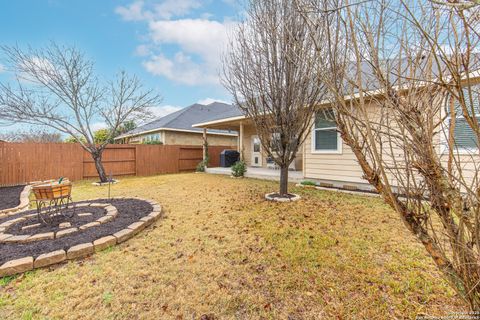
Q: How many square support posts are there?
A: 2